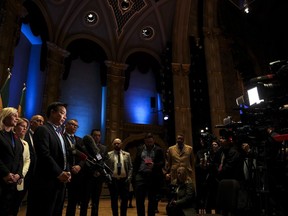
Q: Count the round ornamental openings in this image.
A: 3